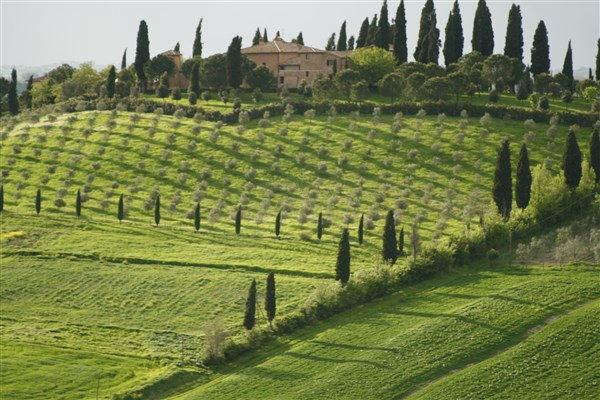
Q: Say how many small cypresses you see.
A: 11